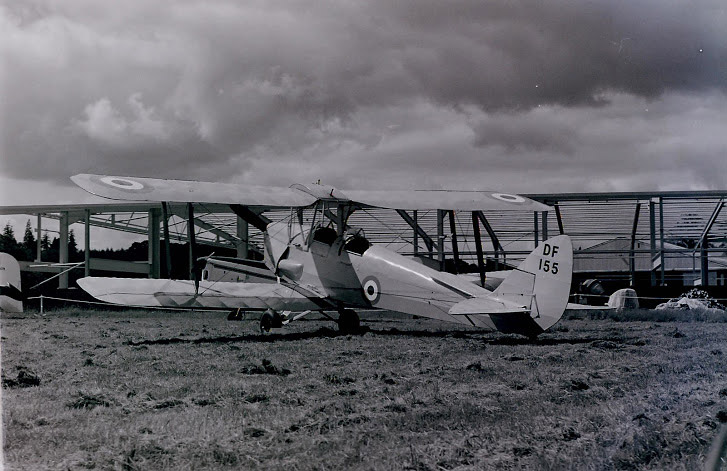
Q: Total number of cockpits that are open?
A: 2